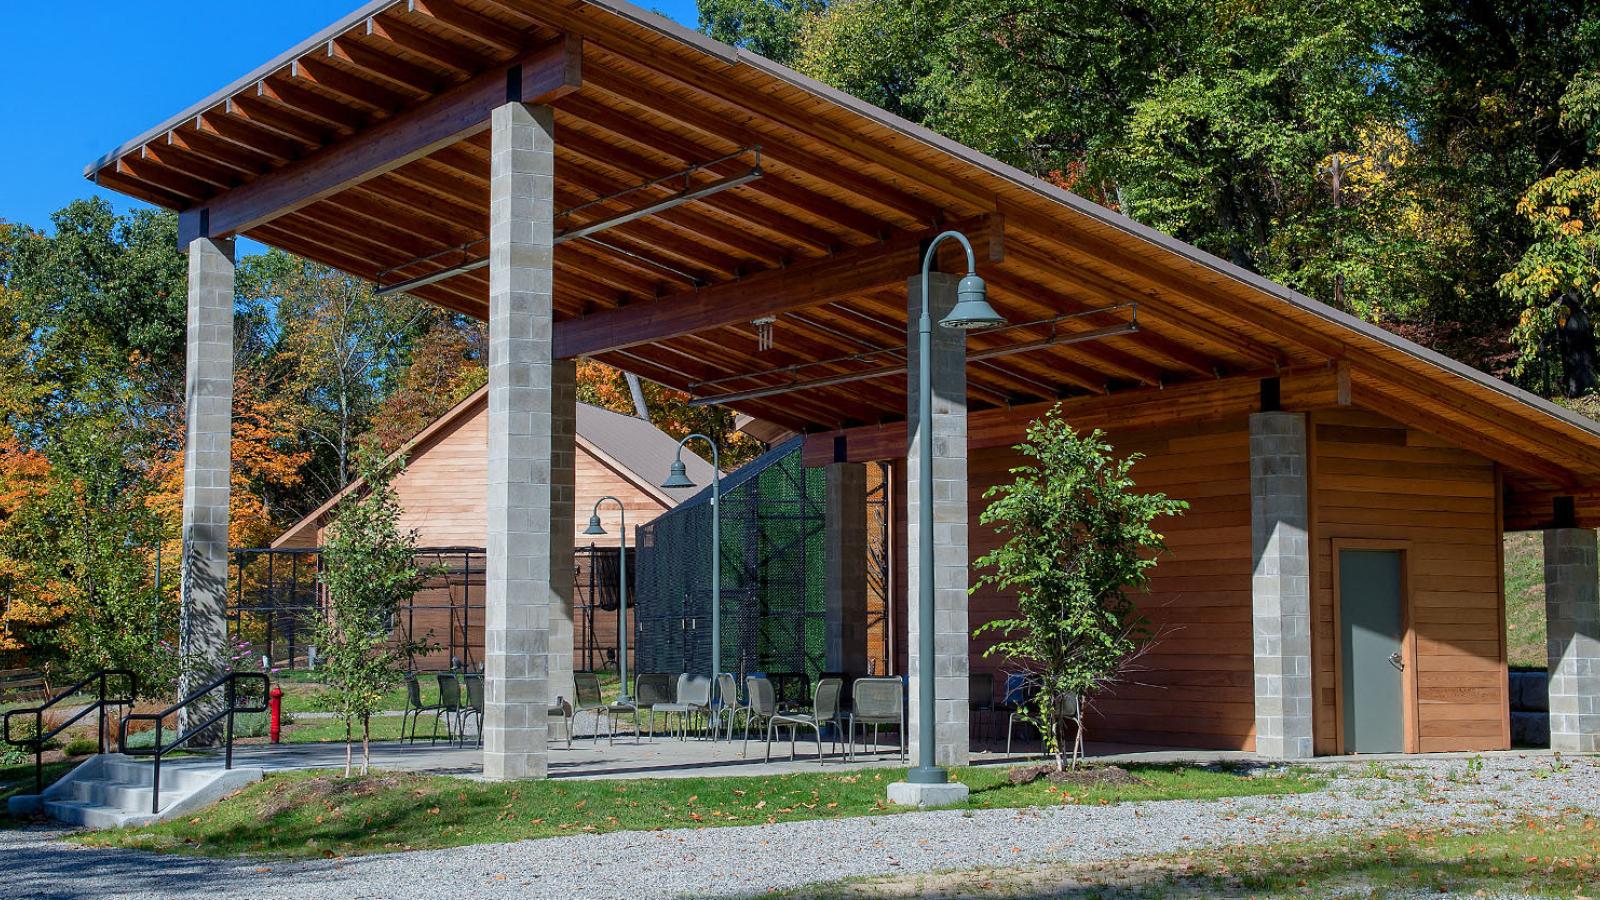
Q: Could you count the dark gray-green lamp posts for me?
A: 3